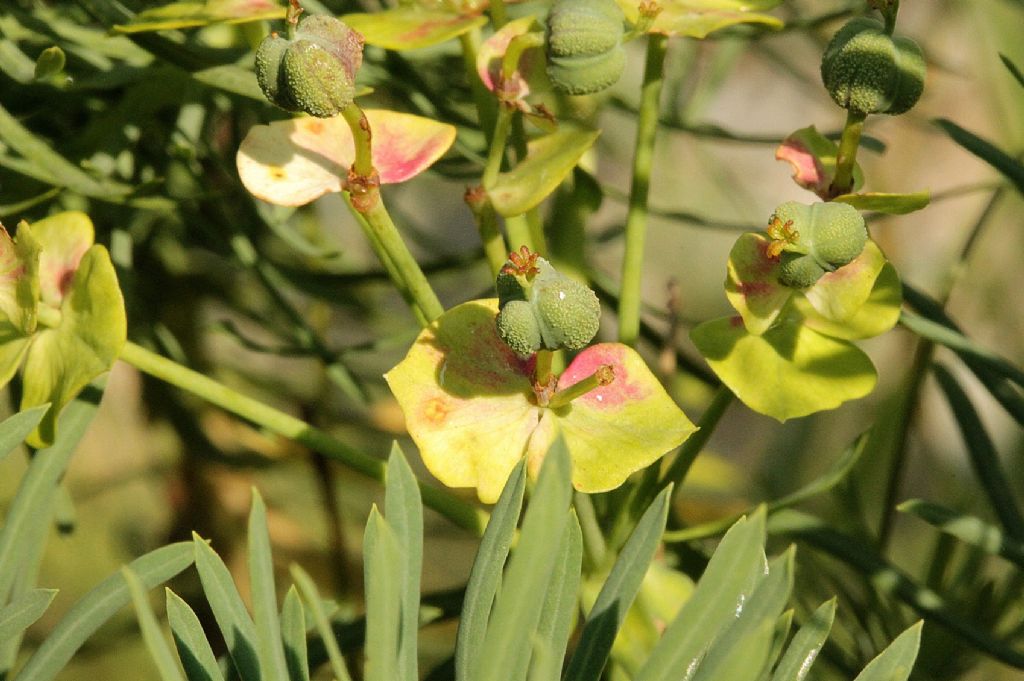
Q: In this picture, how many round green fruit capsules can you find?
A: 5